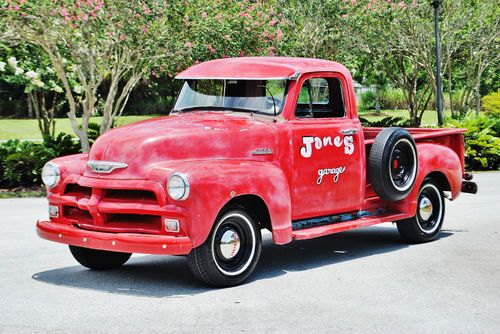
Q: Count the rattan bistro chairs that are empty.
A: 0